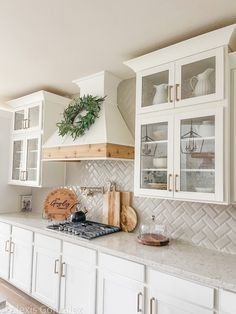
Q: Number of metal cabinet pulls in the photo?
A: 14